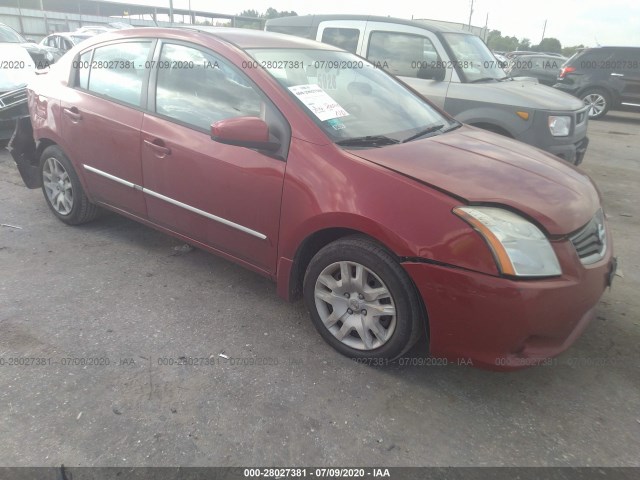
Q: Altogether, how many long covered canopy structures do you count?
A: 1